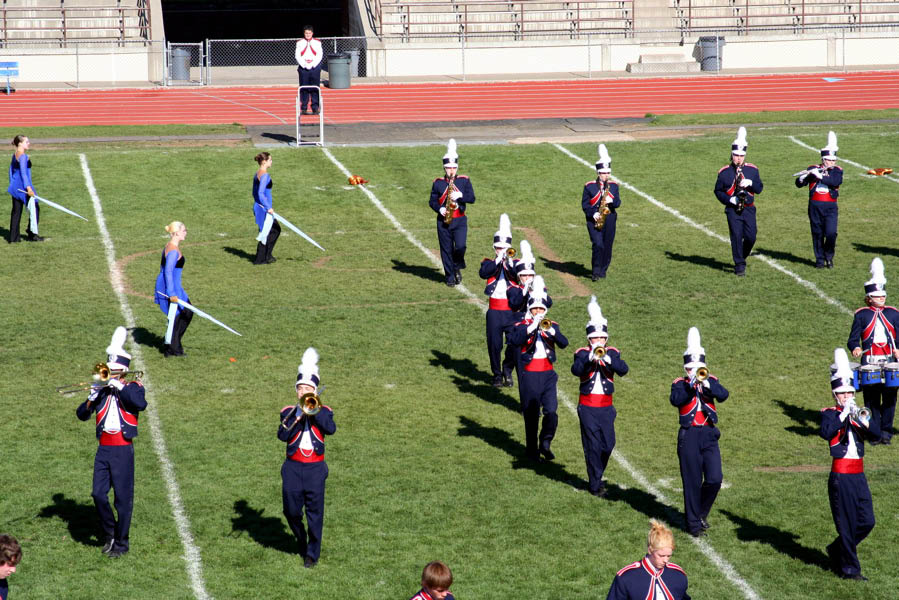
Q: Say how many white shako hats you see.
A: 13